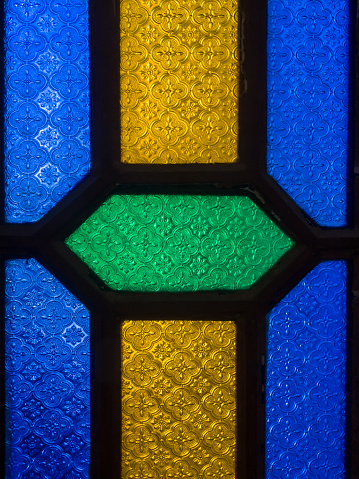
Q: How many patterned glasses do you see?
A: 7